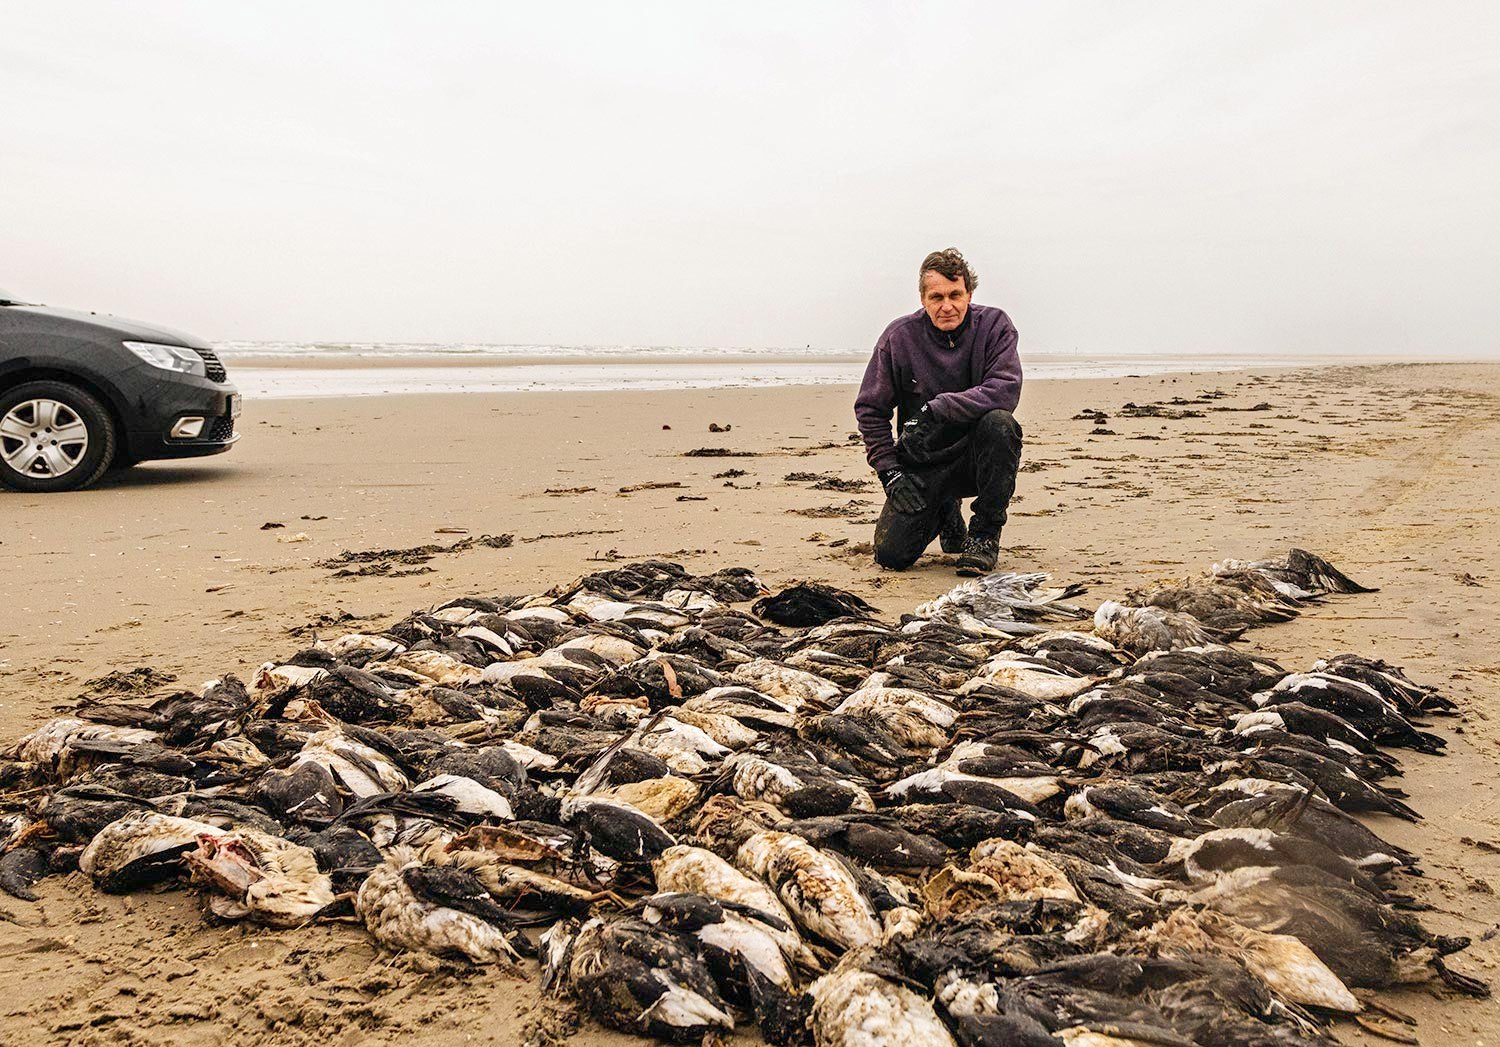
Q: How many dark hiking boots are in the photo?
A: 2